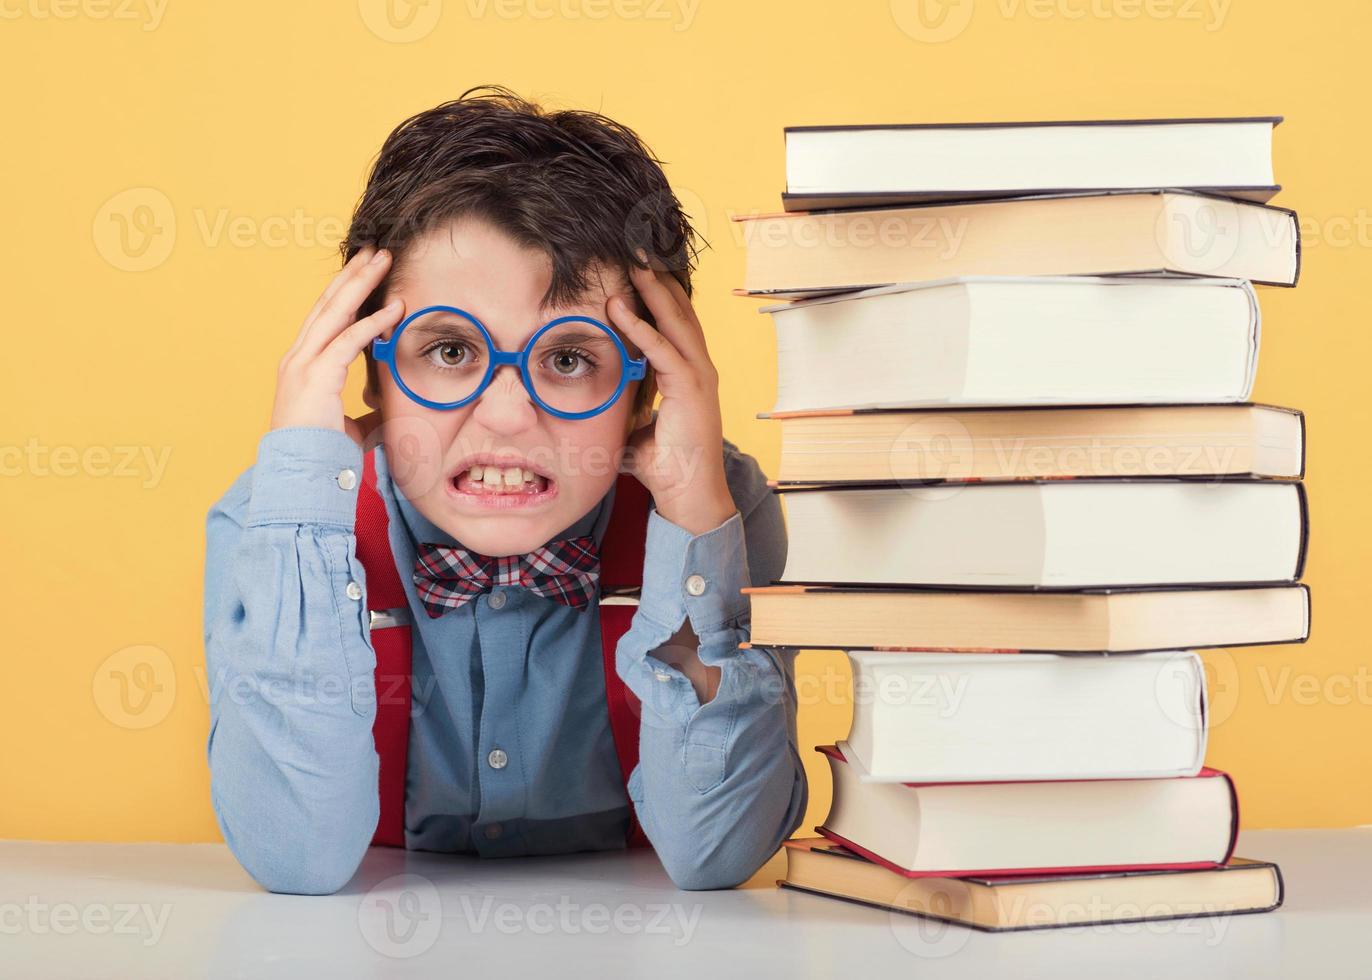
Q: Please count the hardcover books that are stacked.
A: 9